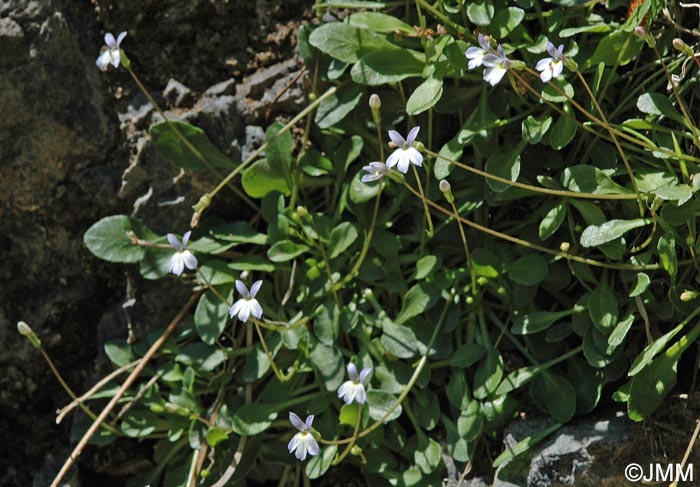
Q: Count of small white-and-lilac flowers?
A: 10